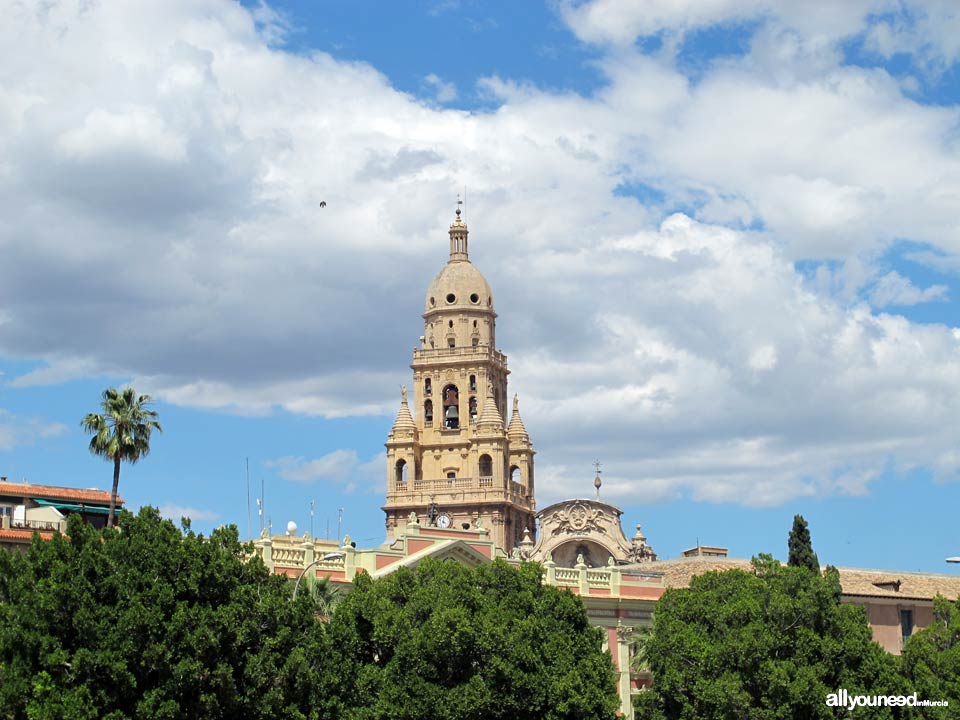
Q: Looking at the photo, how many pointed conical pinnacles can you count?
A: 3